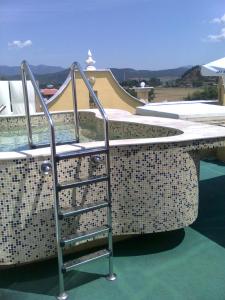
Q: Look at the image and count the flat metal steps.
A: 5